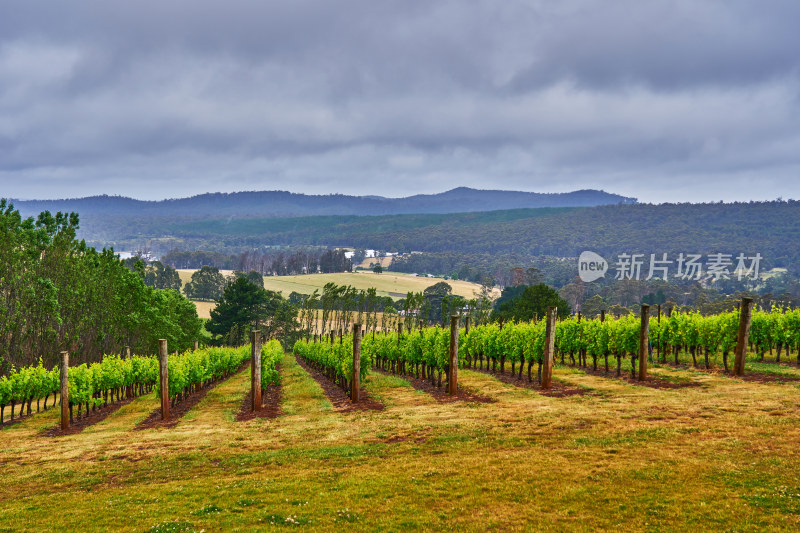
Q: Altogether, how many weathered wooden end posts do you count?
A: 8